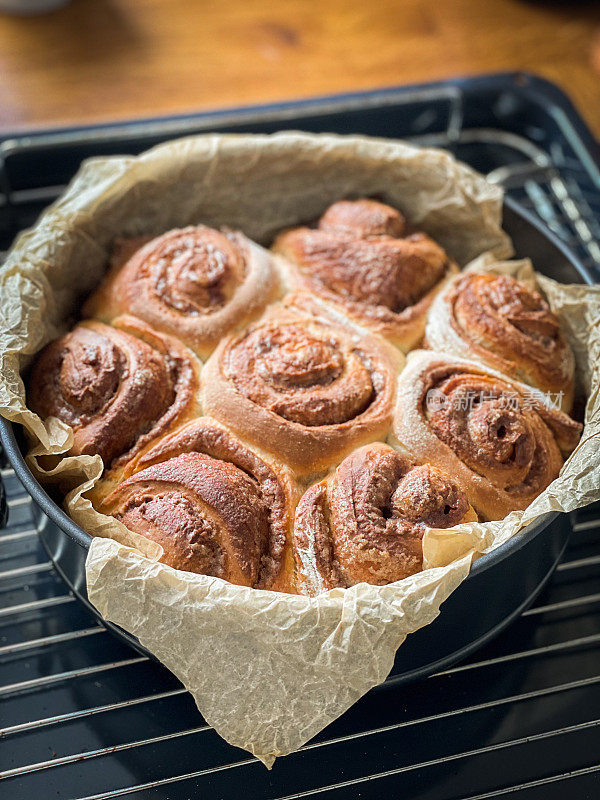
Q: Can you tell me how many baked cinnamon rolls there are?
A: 8